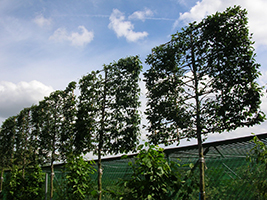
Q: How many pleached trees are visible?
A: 5